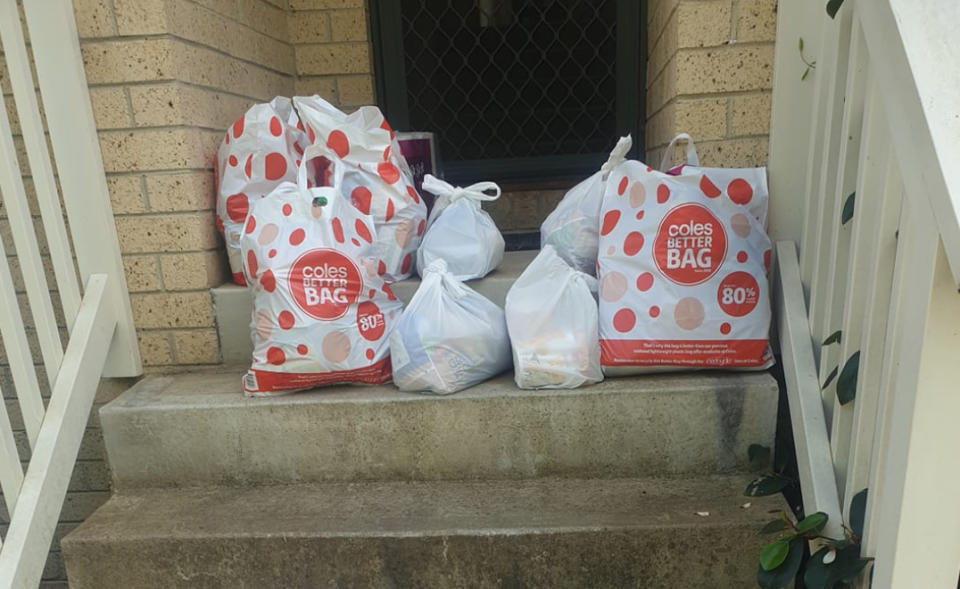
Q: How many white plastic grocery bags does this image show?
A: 4